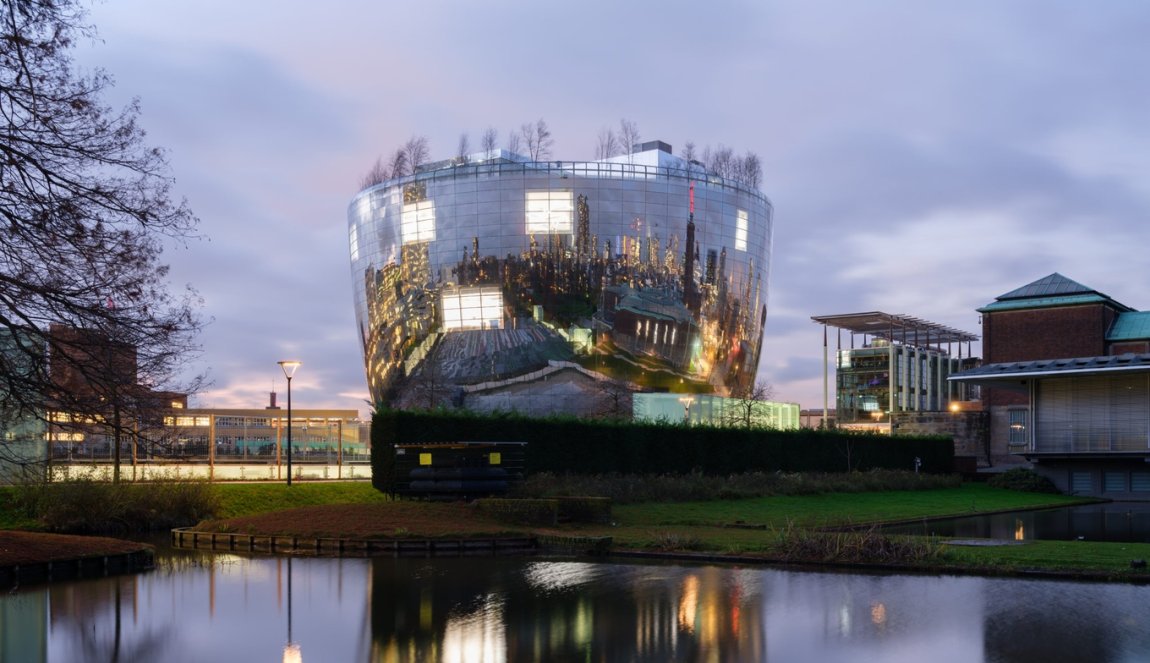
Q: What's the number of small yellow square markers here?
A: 2